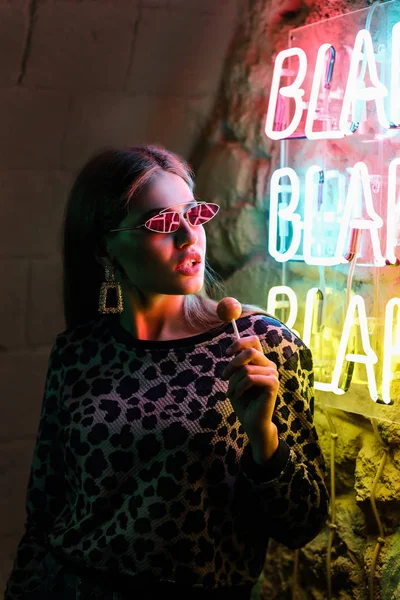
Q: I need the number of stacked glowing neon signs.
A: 3